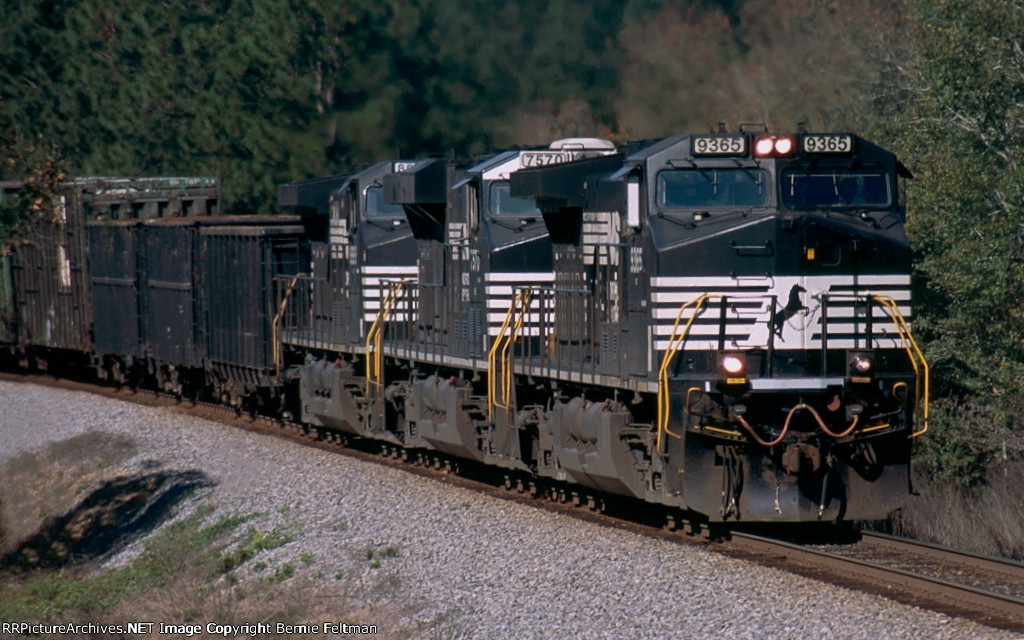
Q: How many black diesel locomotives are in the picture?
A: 3